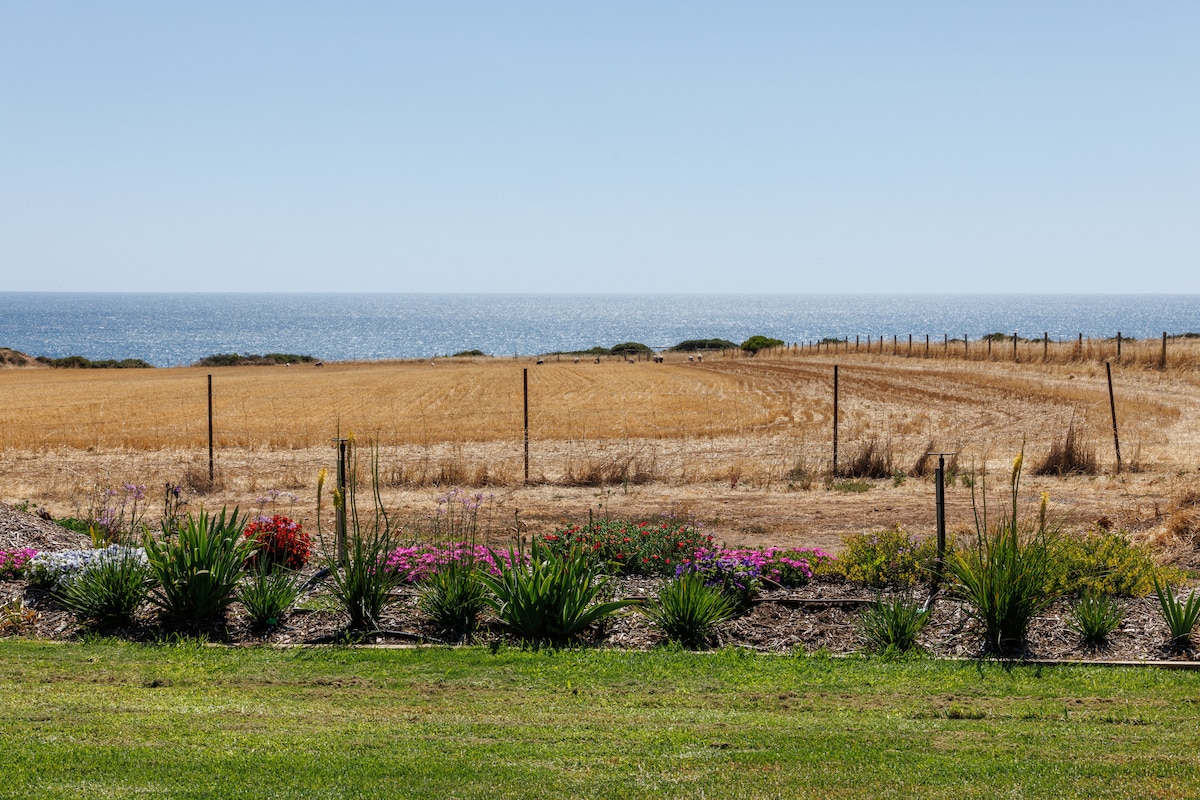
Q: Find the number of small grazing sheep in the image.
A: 11